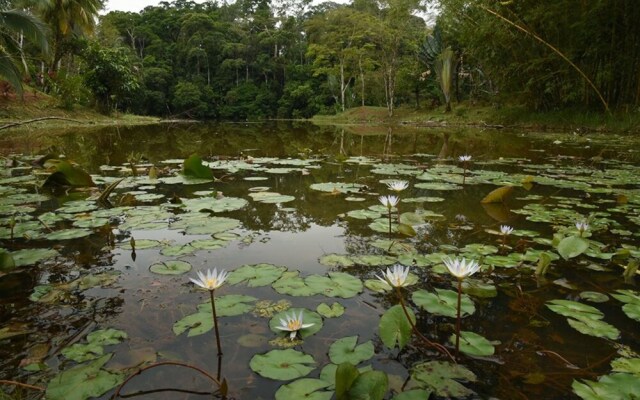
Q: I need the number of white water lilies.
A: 9